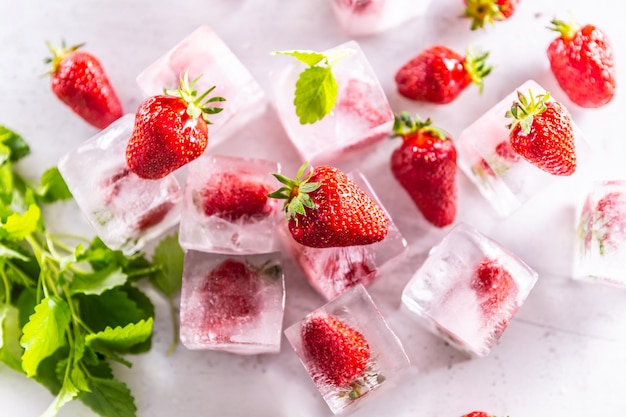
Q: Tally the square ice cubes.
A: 11